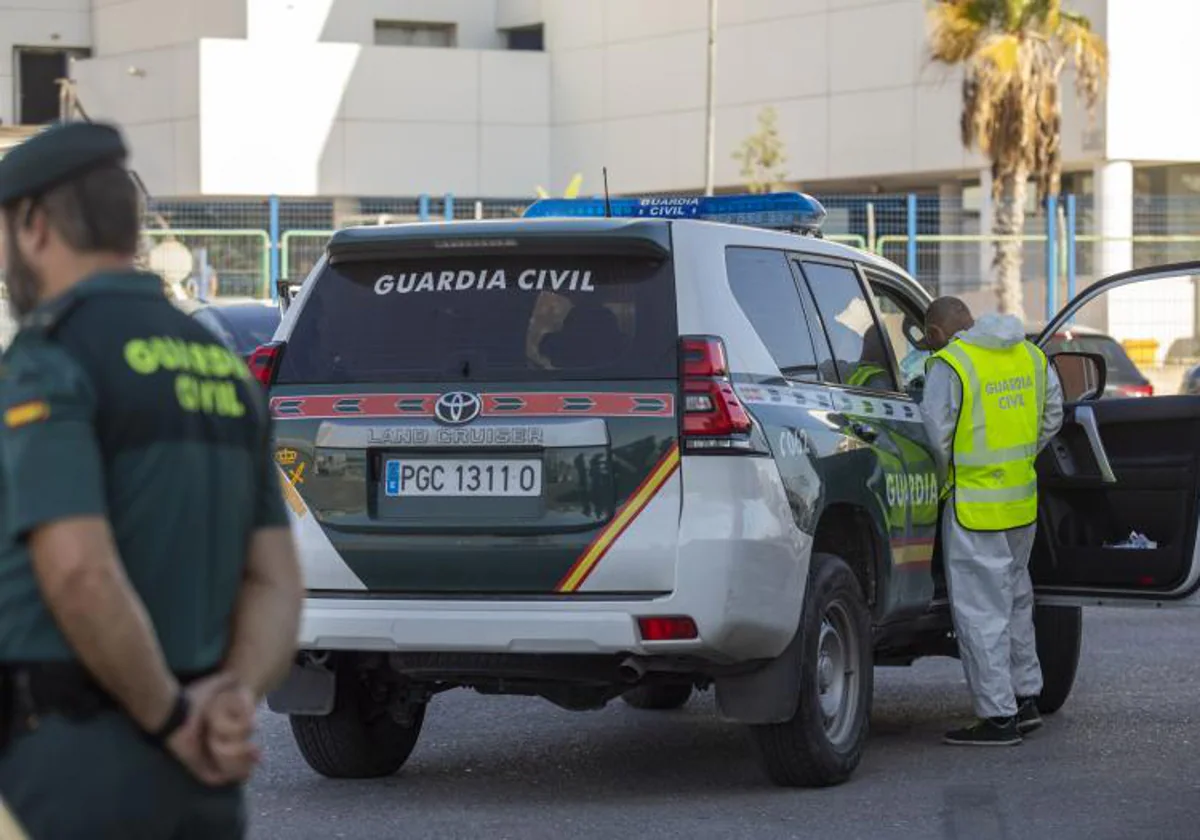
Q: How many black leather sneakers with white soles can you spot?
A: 2